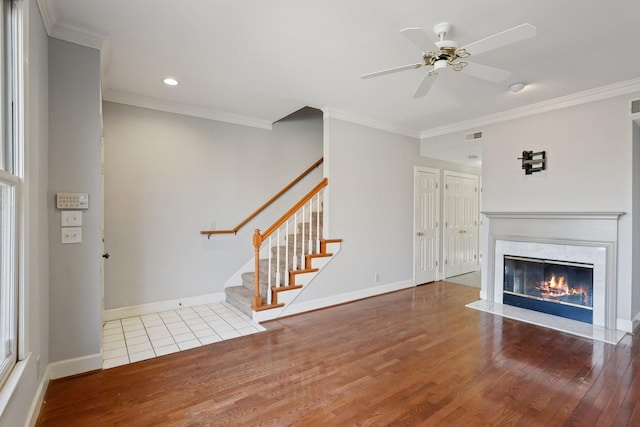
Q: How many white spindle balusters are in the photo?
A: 7